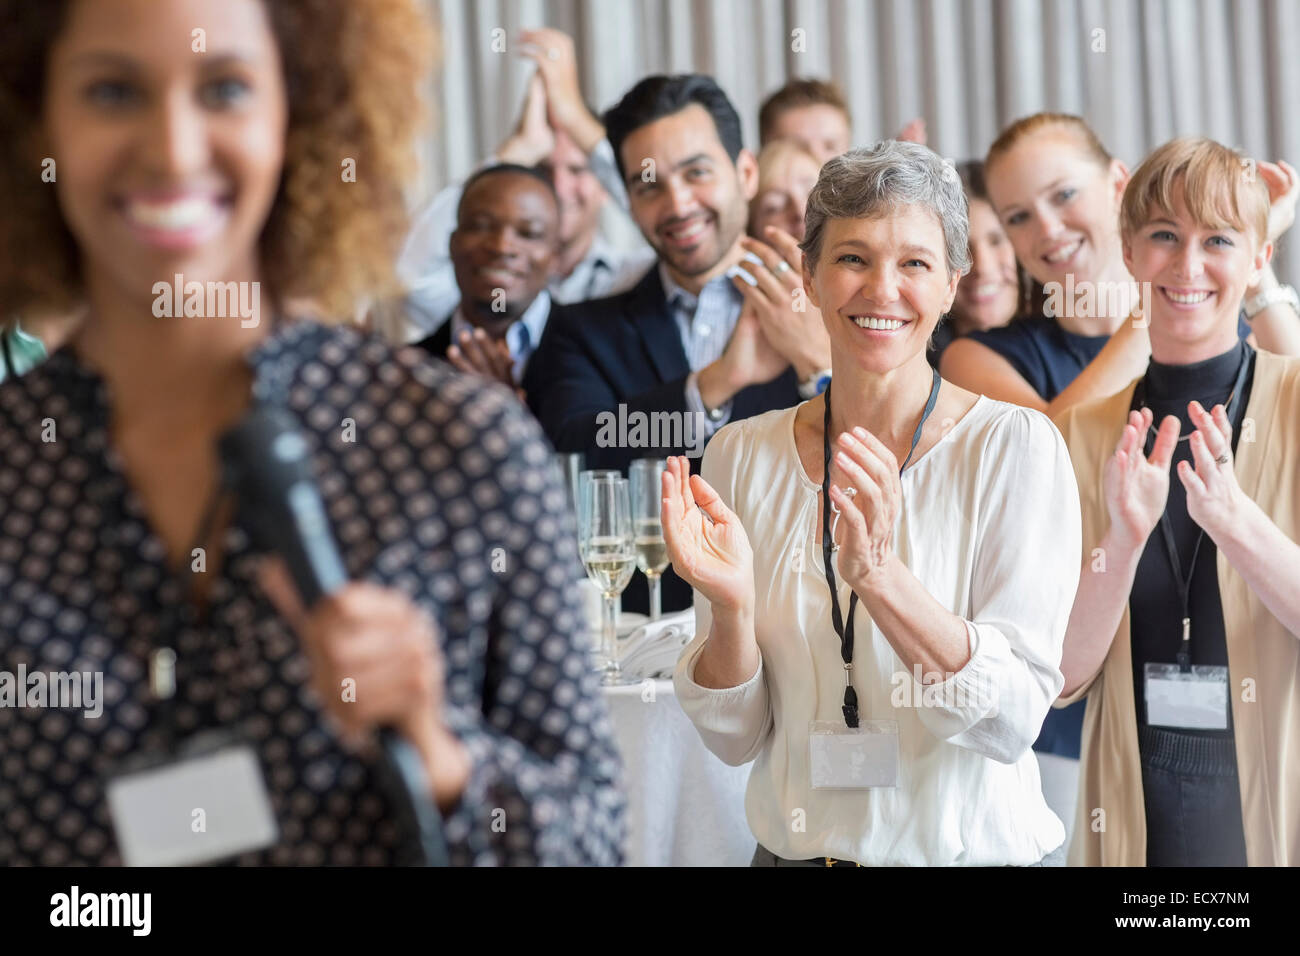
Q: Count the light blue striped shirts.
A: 1